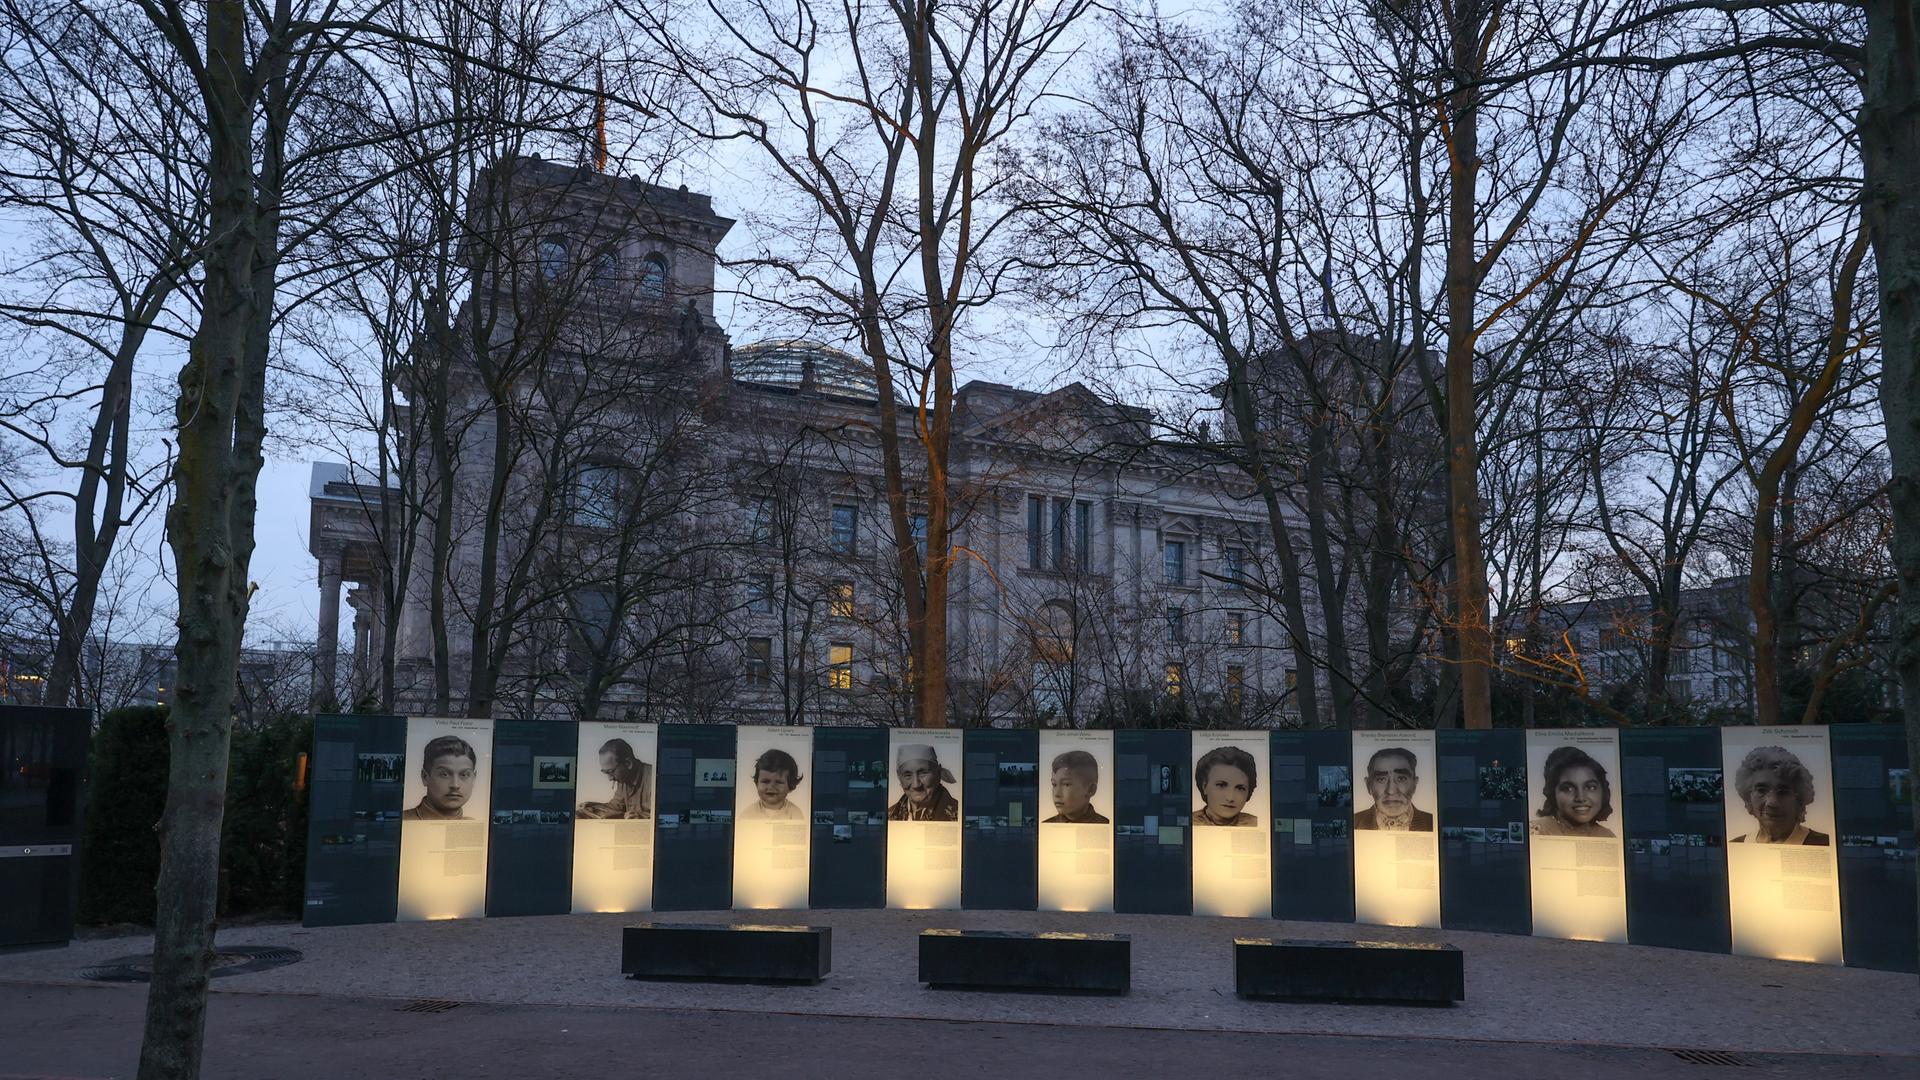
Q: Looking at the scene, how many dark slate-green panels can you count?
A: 10